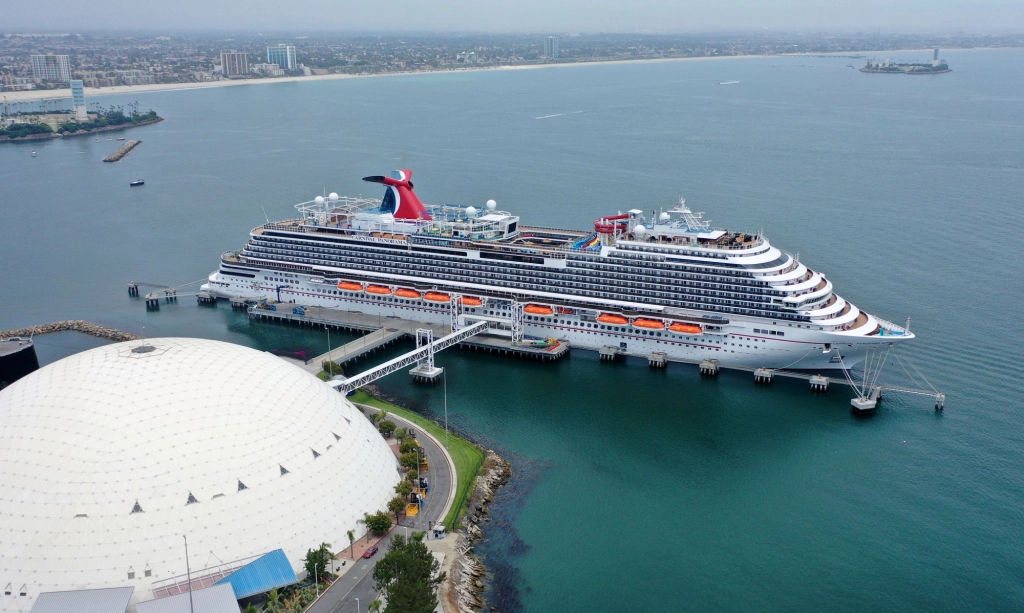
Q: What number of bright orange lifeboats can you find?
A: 9